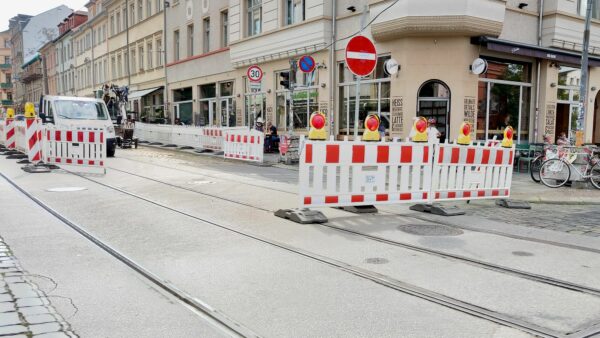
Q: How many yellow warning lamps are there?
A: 7